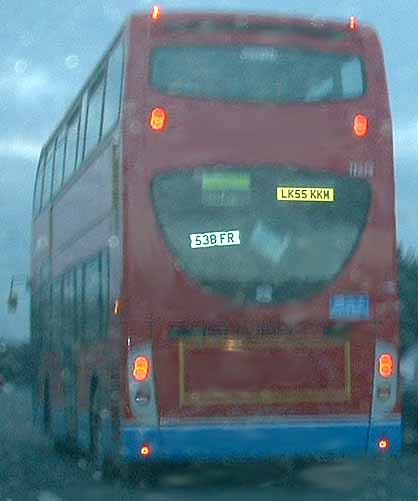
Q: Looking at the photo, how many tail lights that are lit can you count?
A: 8